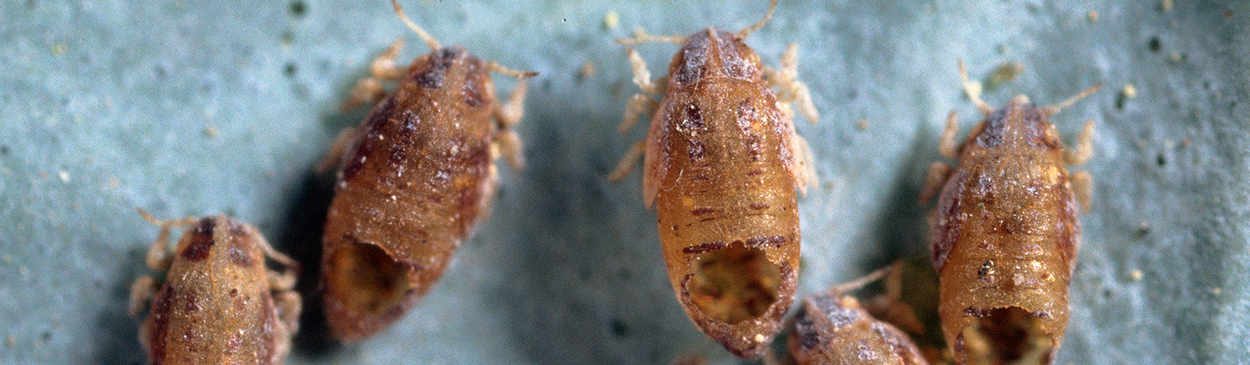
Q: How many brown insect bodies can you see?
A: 5